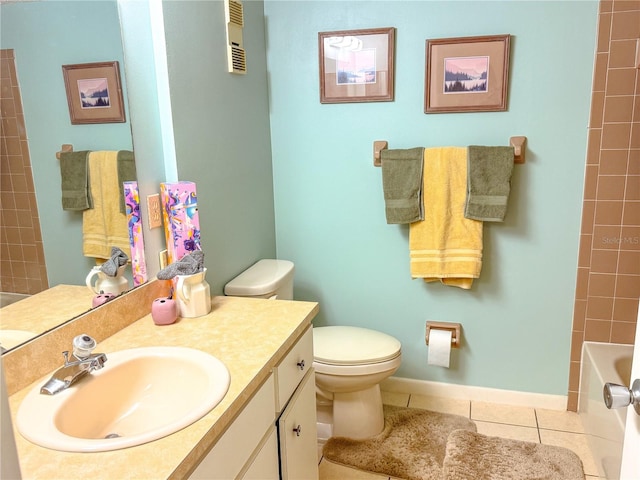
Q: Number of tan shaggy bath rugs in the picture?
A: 2